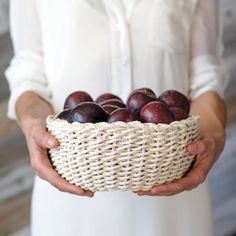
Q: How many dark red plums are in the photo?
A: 12